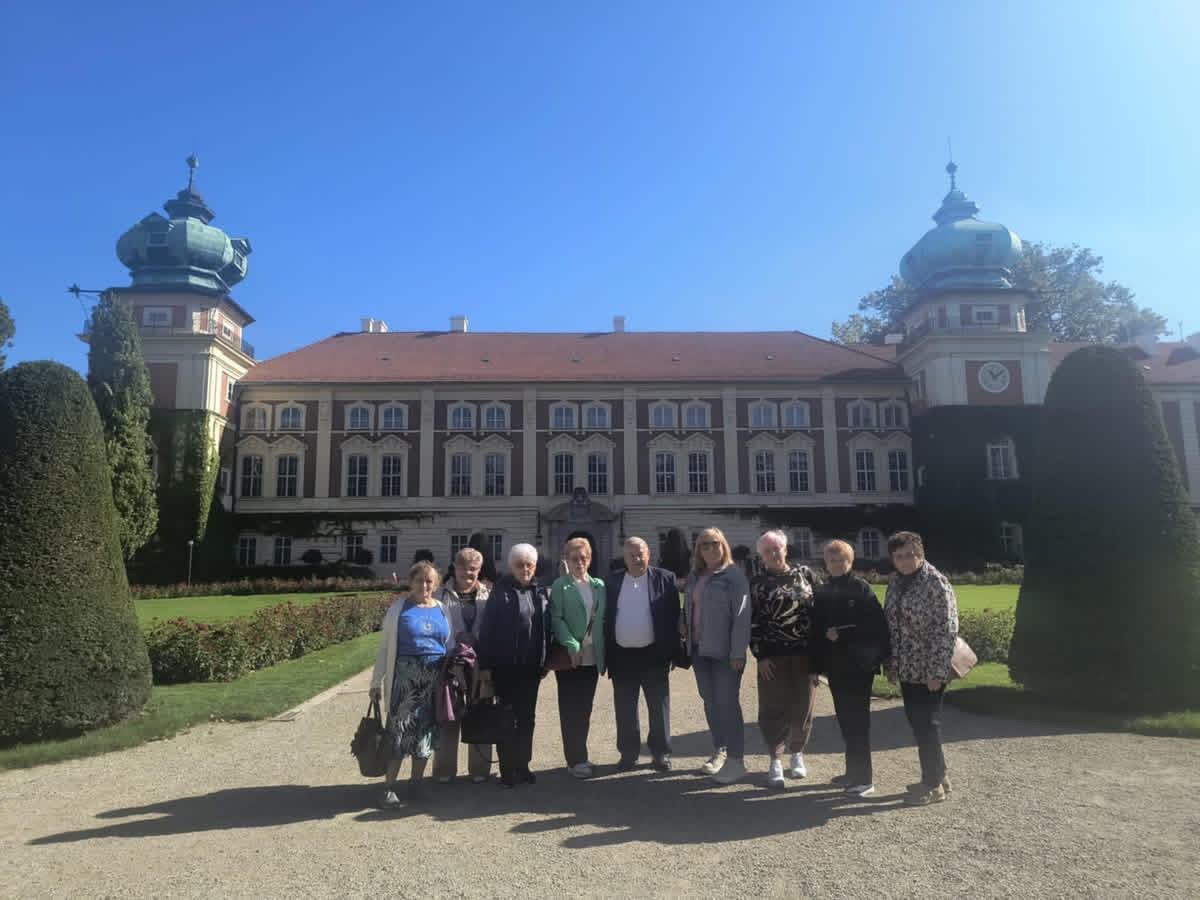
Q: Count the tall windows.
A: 14